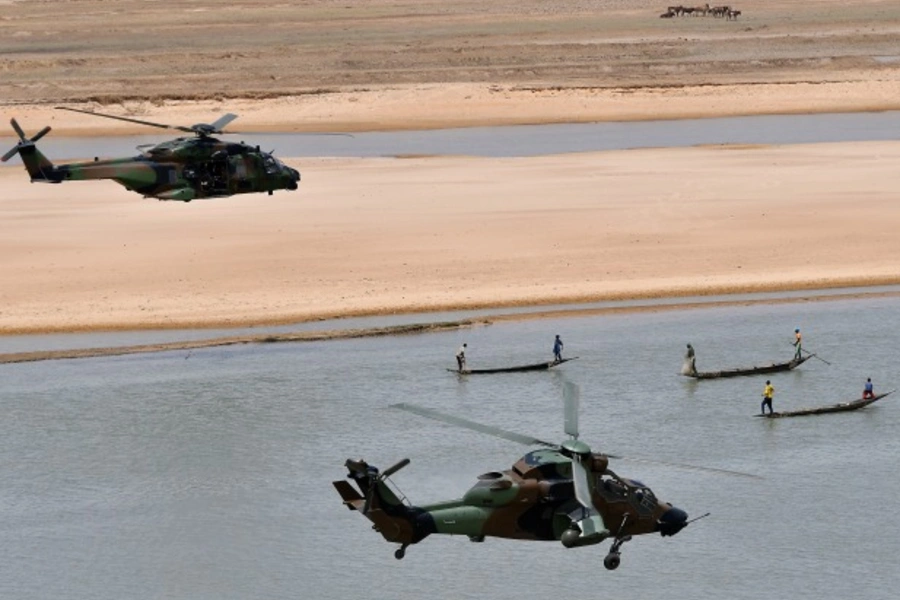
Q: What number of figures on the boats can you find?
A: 6